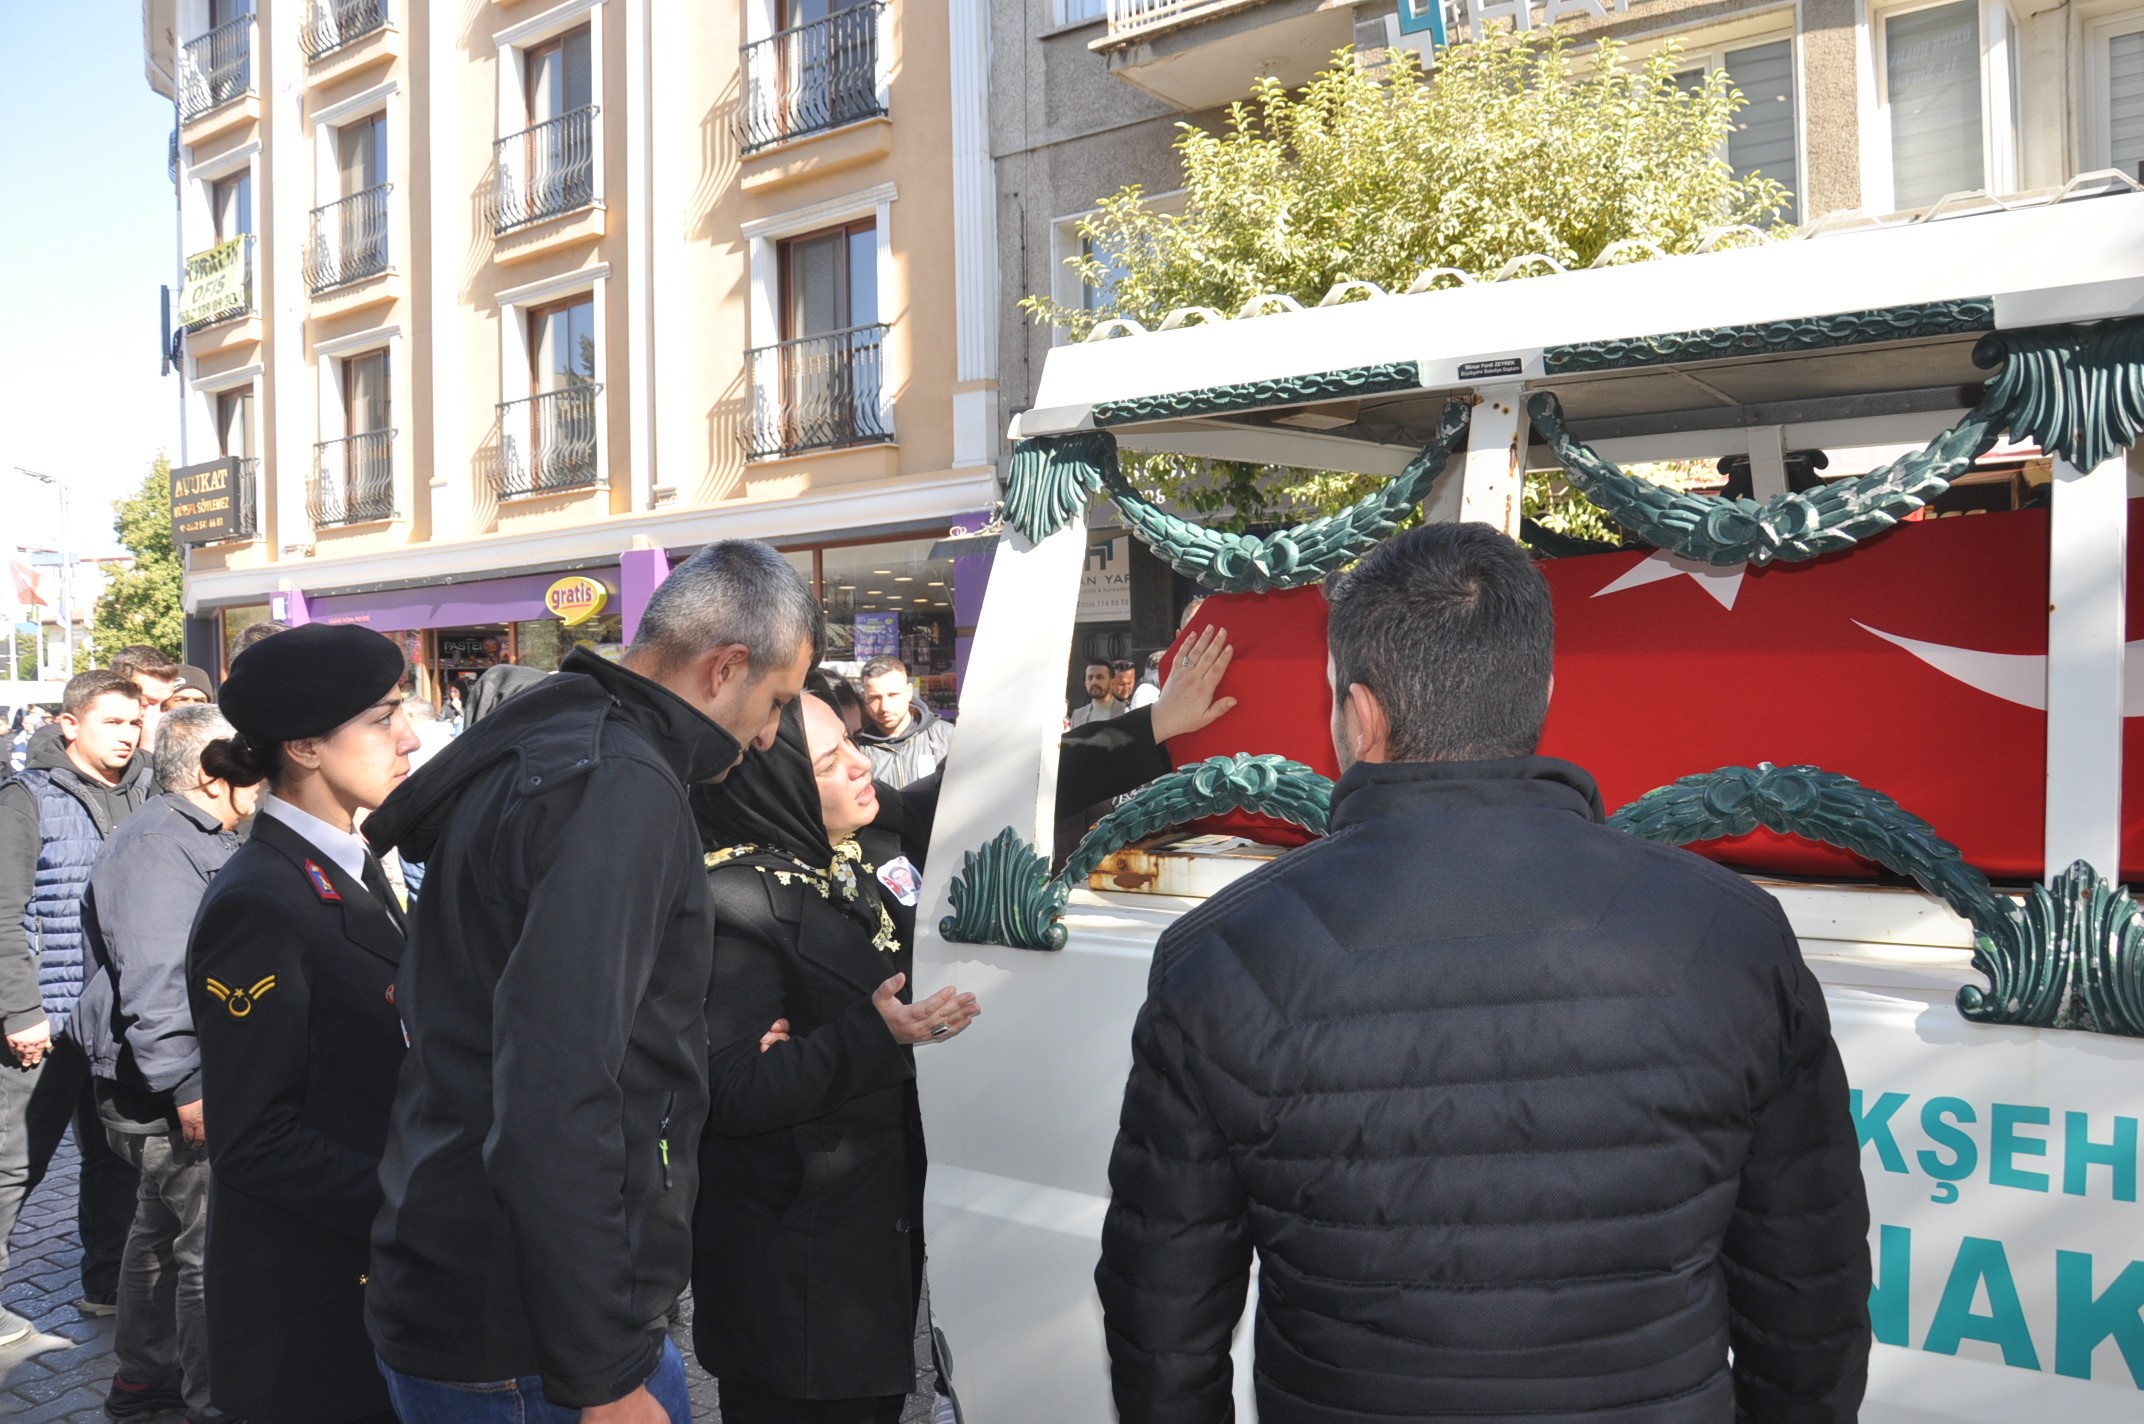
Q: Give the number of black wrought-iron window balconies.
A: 10